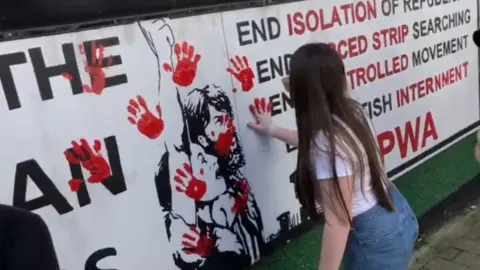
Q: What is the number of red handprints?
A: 10